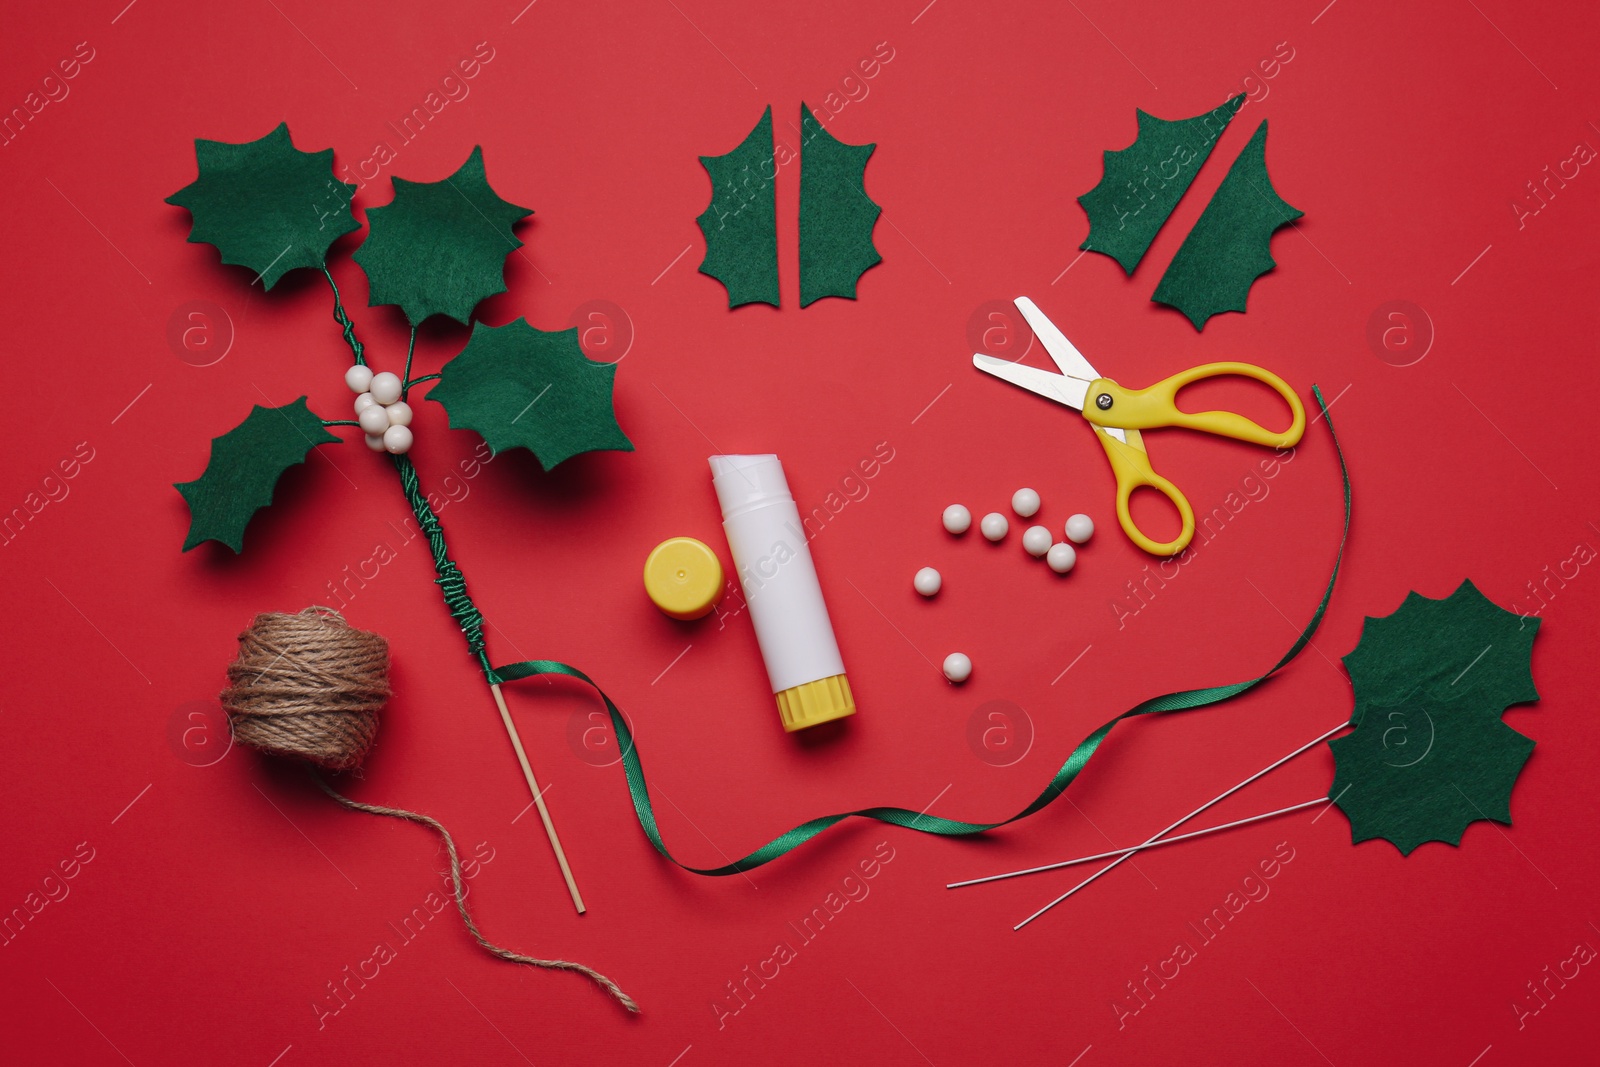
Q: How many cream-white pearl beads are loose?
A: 8